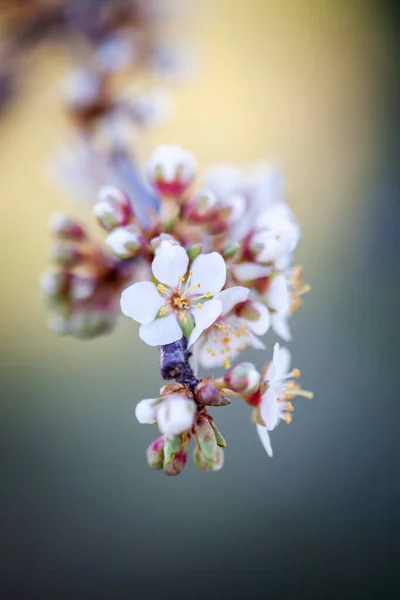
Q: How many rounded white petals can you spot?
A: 5